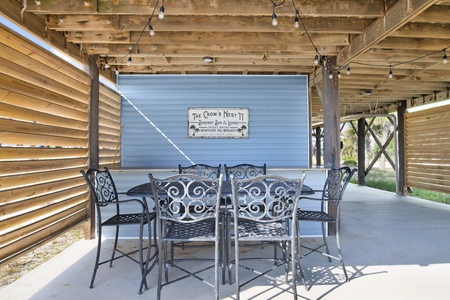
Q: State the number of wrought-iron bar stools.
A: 6